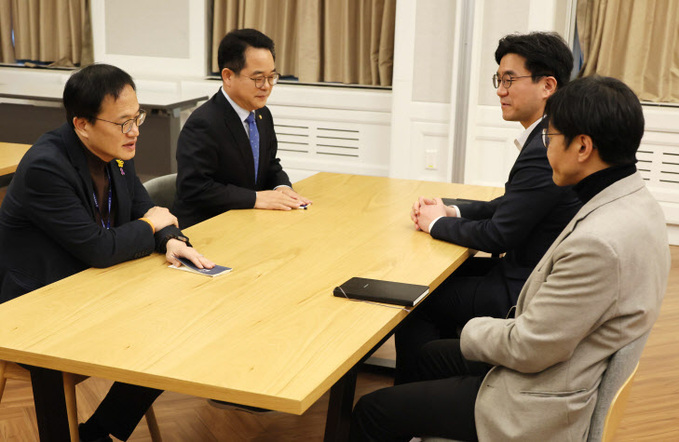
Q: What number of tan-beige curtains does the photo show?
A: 3